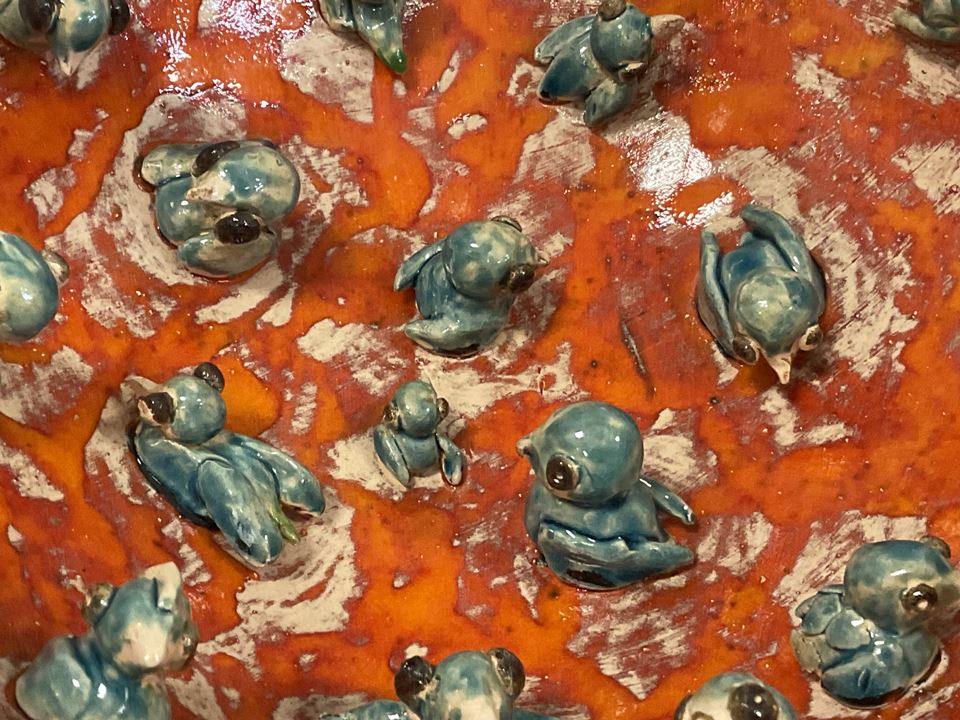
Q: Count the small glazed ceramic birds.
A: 15